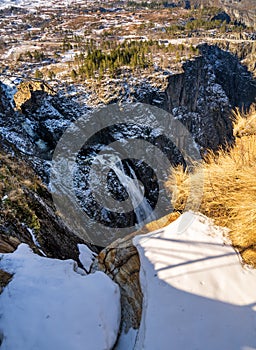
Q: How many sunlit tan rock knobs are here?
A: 1